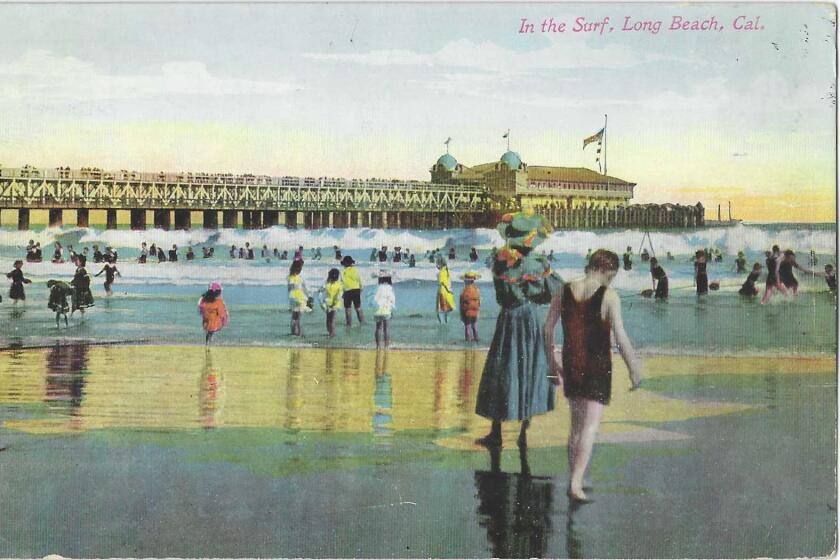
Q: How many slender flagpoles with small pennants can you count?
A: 2